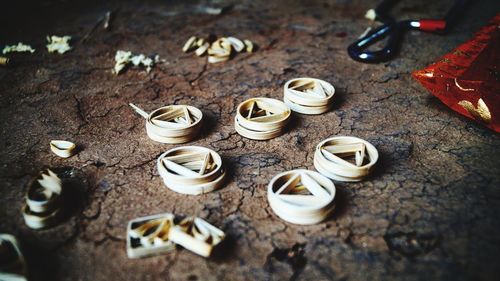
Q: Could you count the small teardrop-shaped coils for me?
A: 1